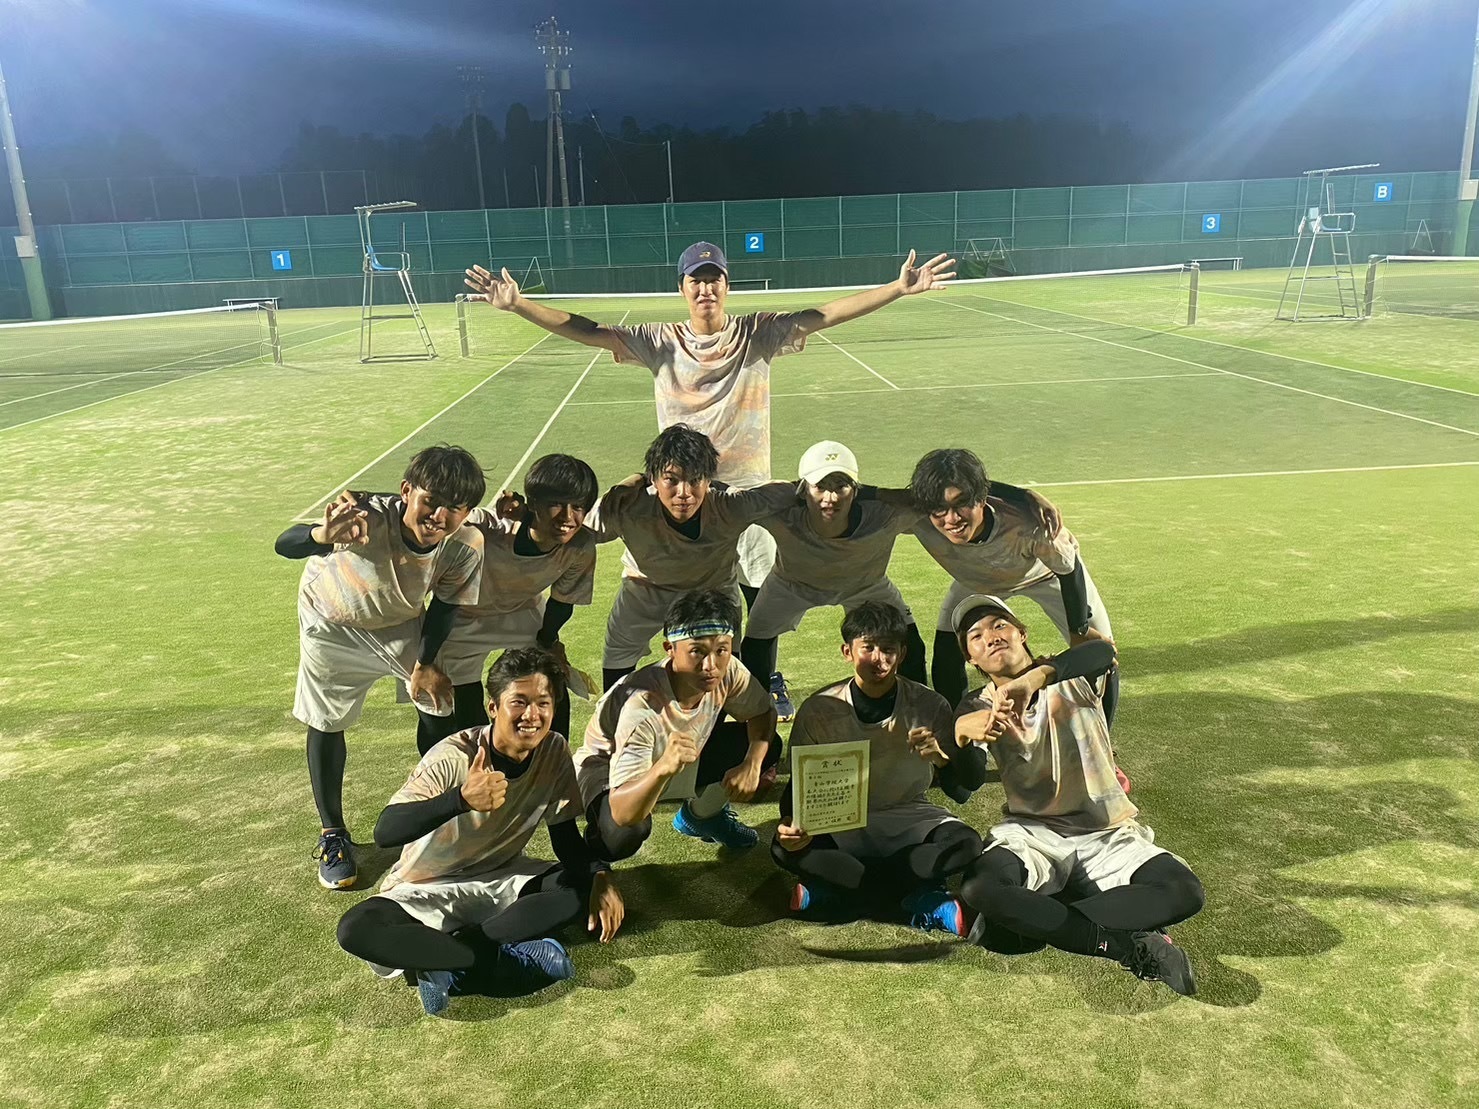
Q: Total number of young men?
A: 10